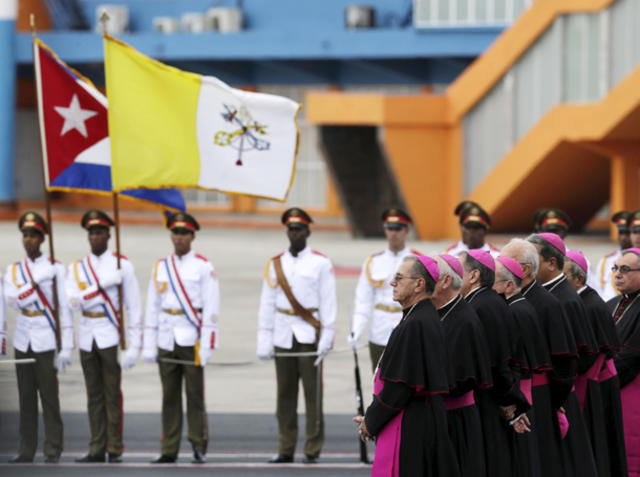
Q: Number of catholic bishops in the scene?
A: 8